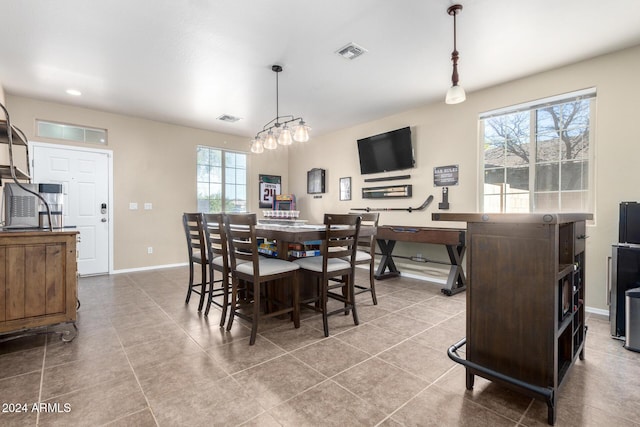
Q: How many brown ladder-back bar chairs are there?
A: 5